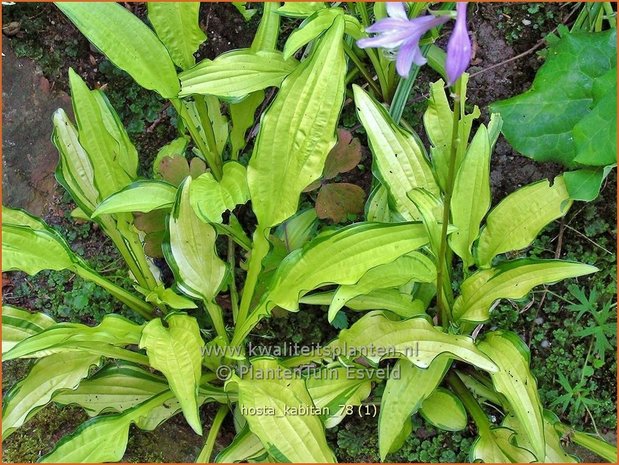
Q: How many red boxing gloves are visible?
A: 0